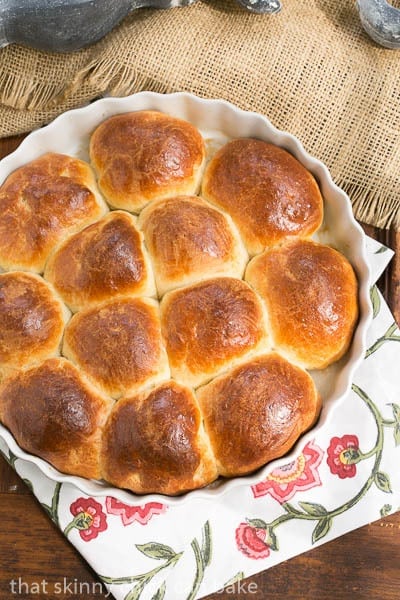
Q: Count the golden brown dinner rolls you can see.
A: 12